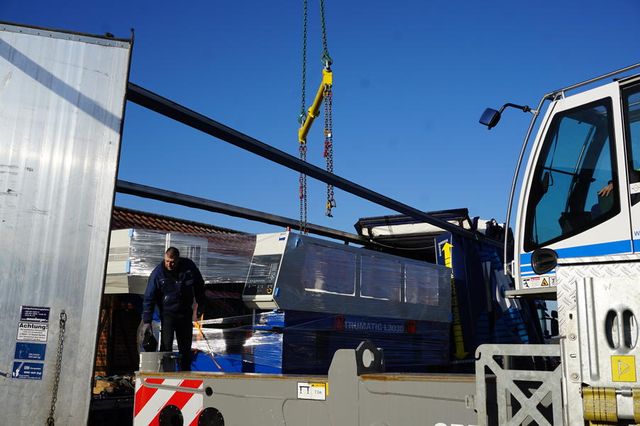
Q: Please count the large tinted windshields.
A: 1